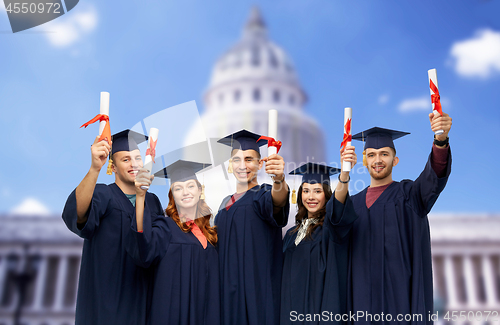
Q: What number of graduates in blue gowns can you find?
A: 5